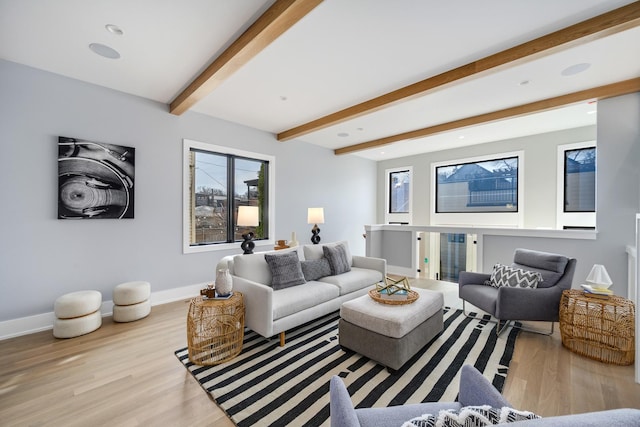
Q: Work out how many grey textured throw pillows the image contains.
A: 3